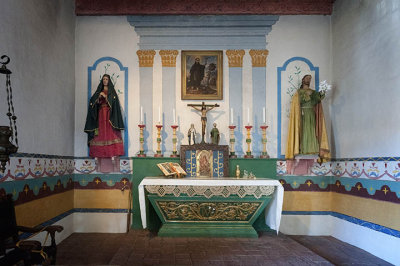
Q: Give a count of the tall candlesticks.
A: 6